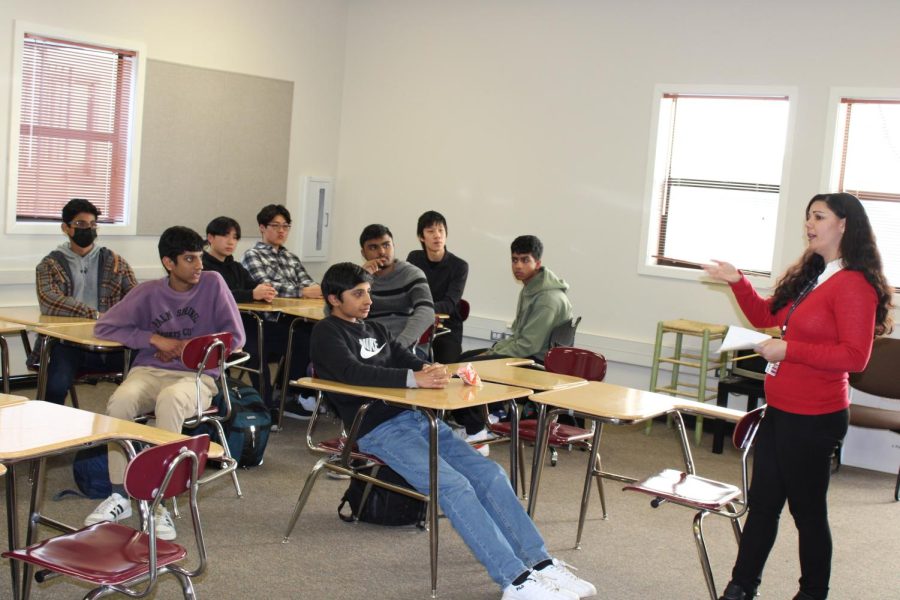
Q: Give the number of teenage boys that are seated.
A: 8